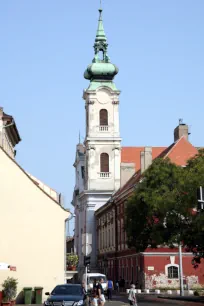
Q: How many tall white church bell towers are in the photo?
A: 1